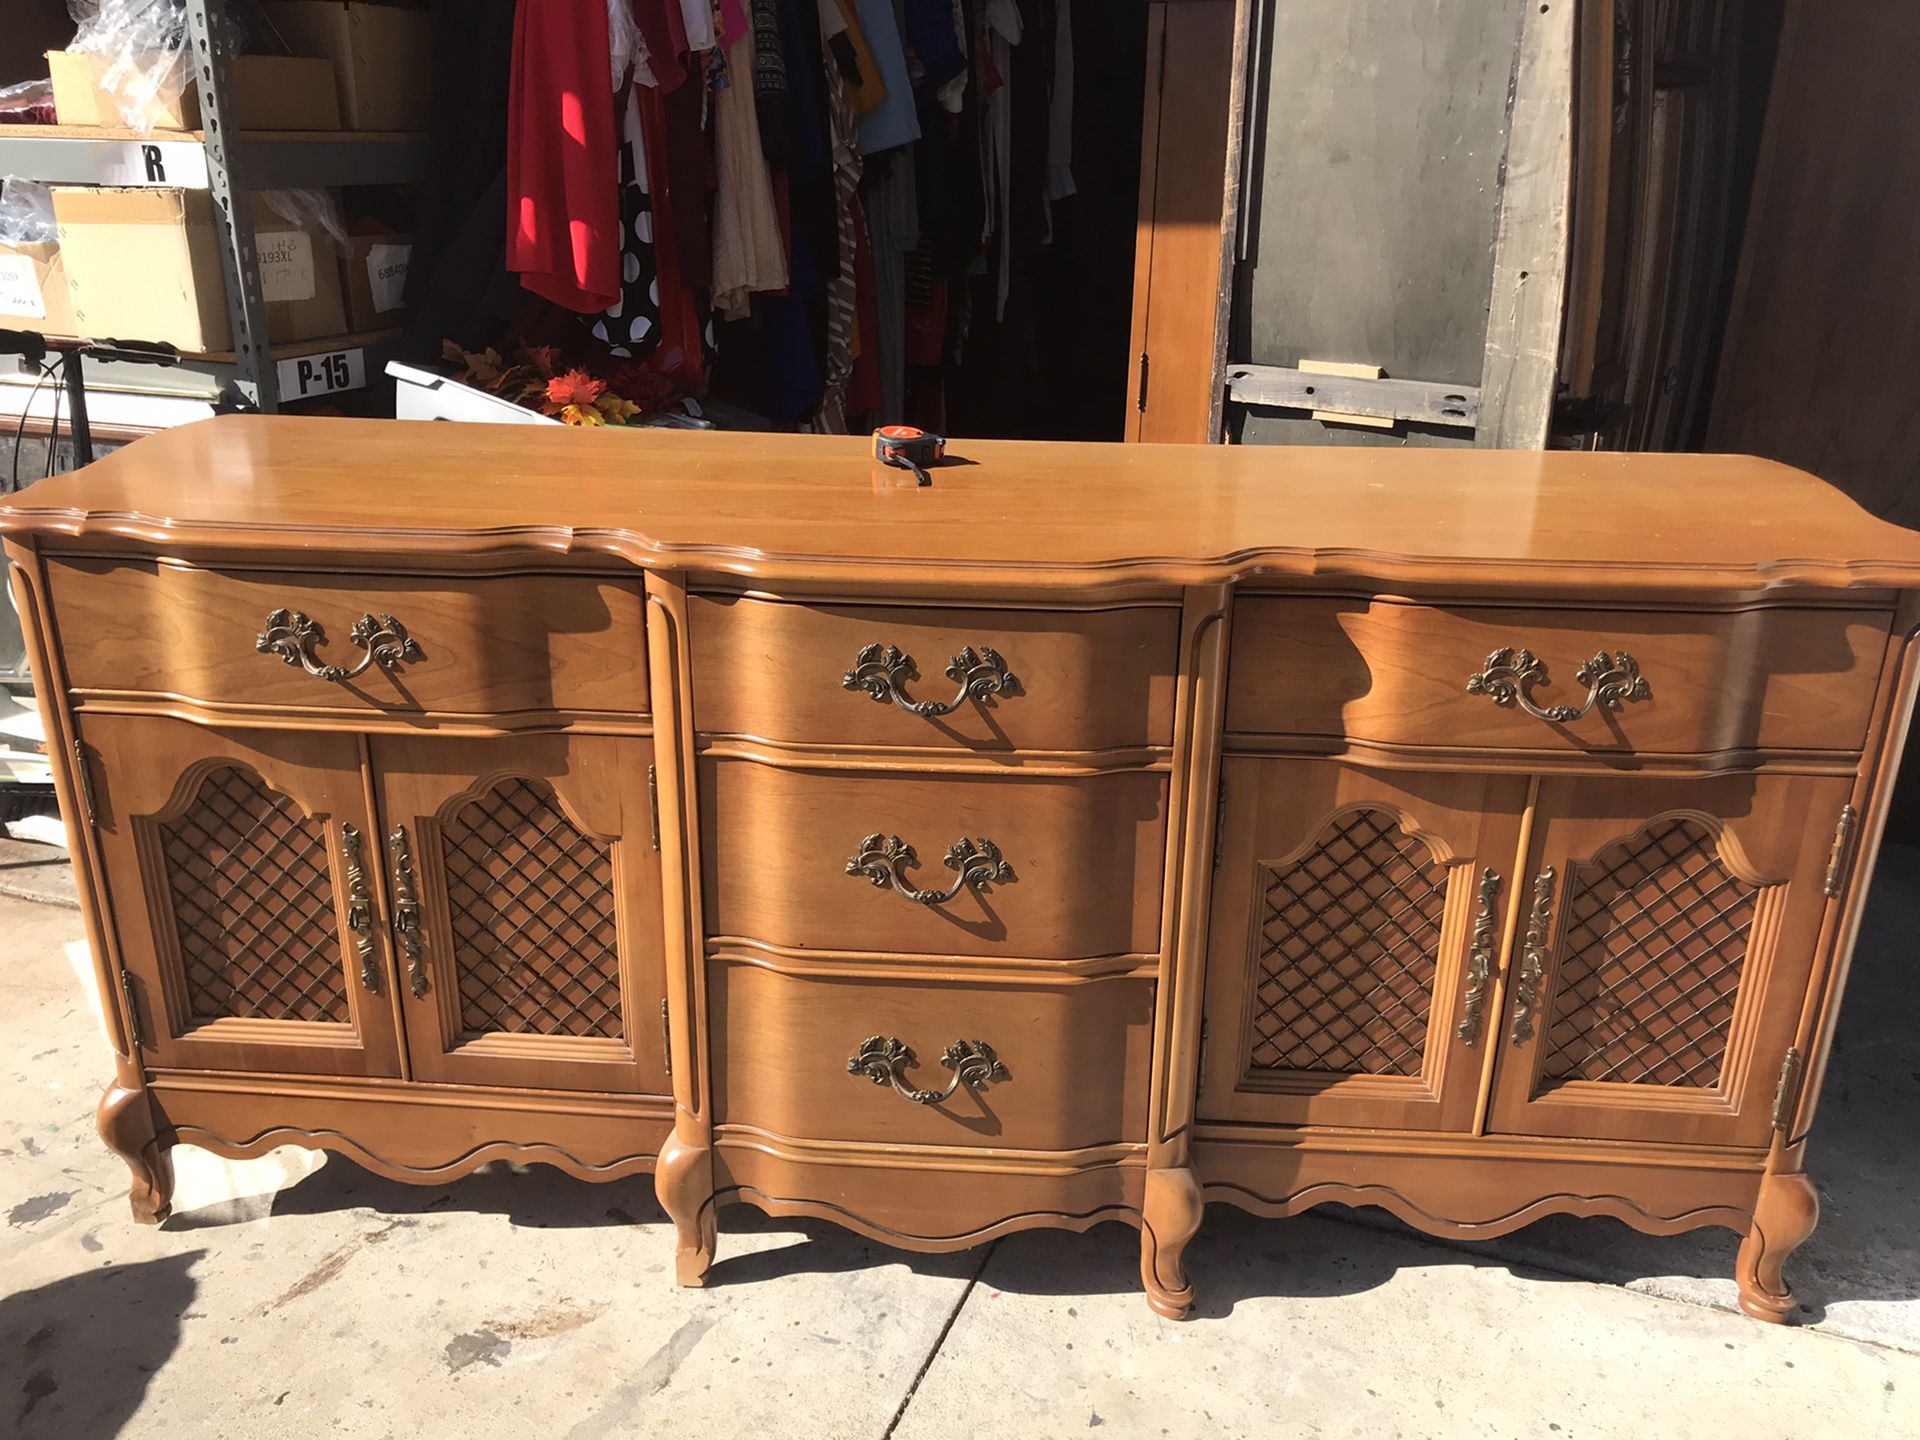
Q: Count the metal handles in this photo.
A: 9